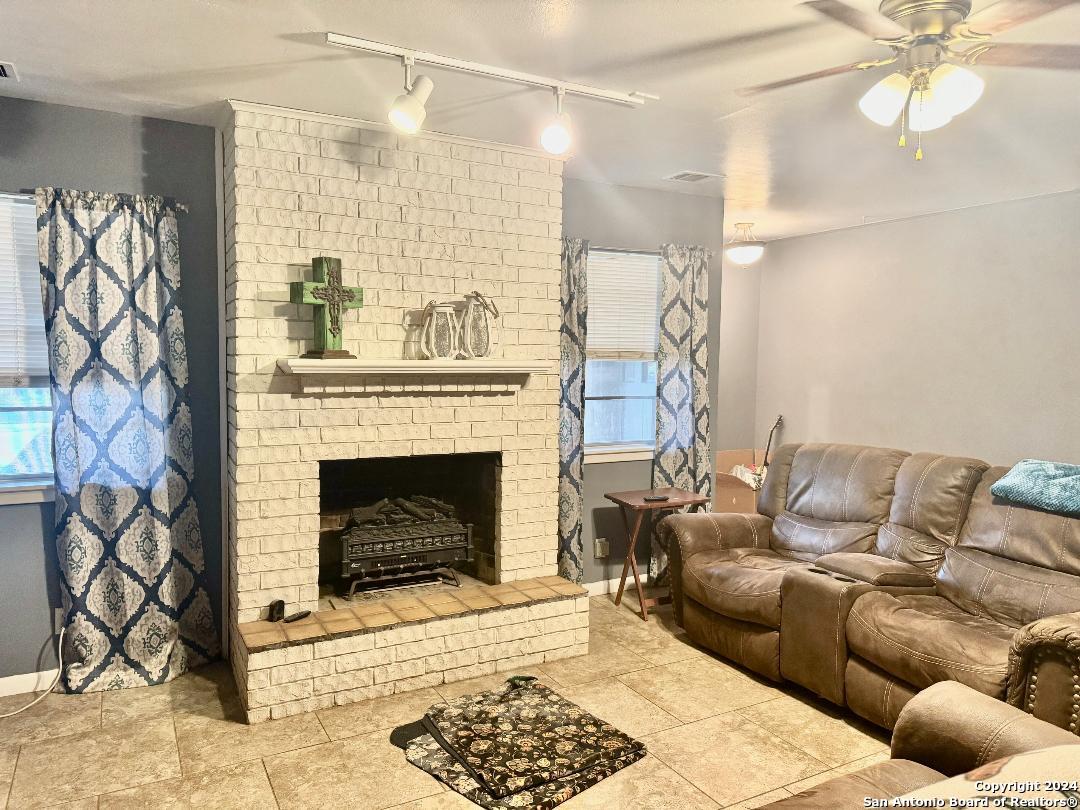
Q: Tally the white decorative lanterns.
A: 2